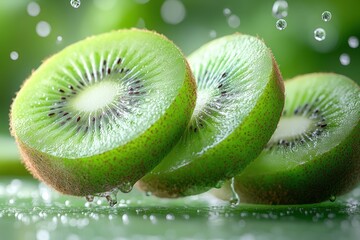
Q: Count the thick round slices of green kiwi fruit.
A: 3